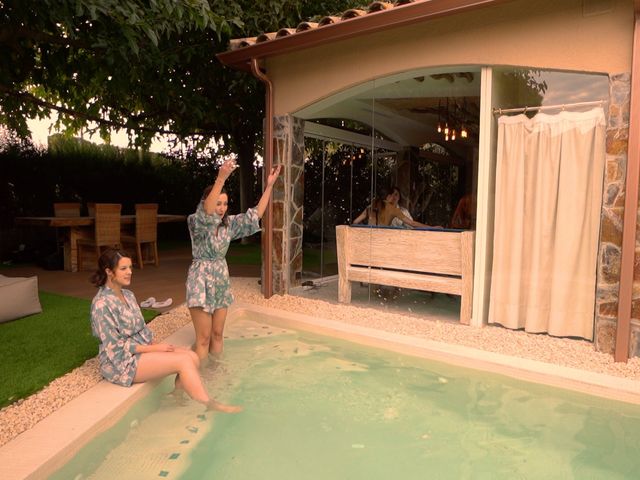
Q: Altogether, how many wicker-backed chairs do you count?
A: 4